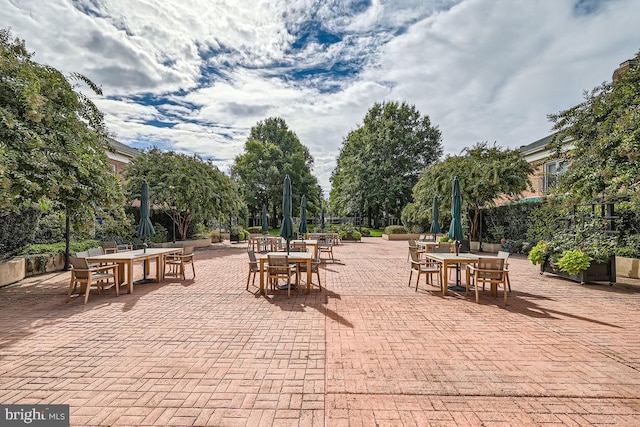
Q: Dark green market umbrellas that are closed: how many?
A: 7